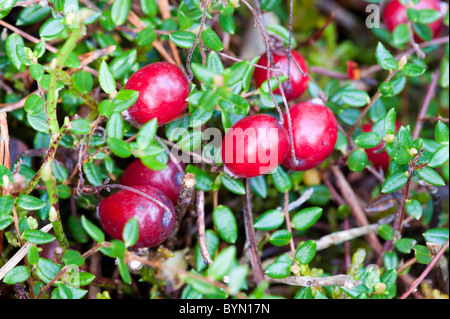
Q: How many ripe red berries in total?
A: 8